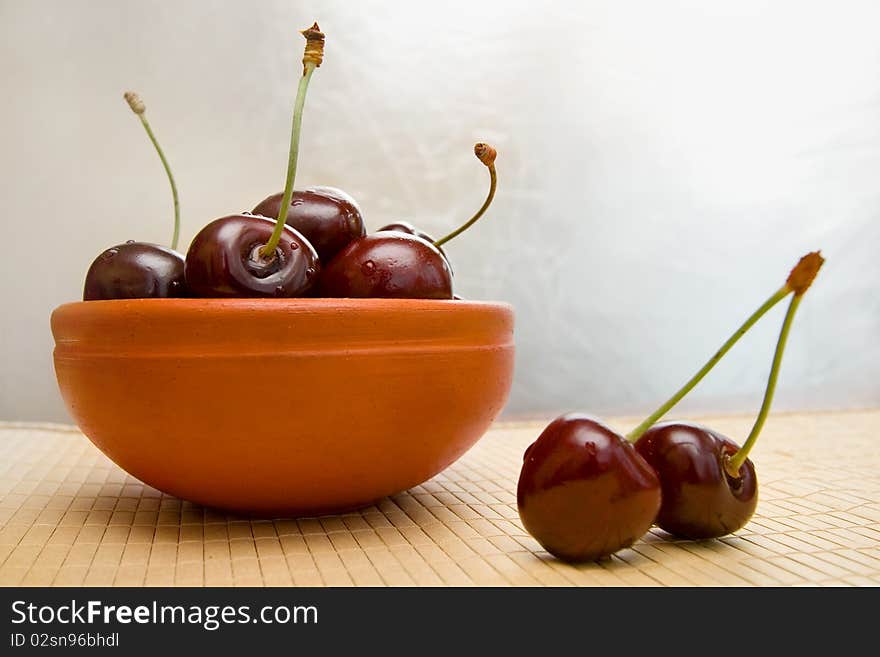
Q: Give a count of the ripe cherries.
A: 7